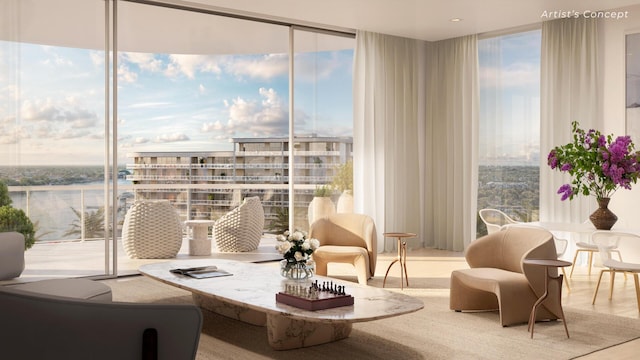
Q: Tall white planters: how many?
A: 2